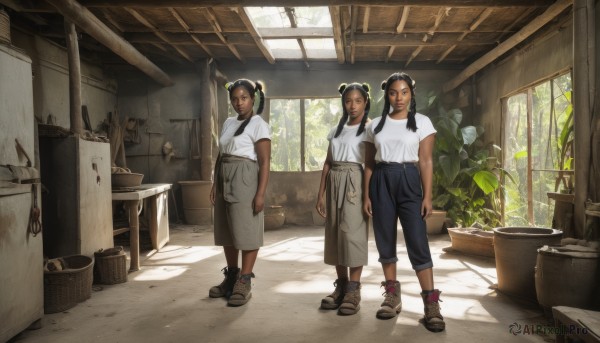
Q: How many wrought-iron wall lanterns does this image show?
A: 0